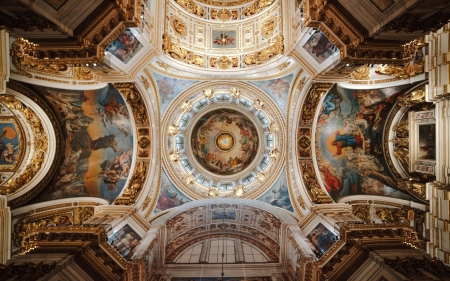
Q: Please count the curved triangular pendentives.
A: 4